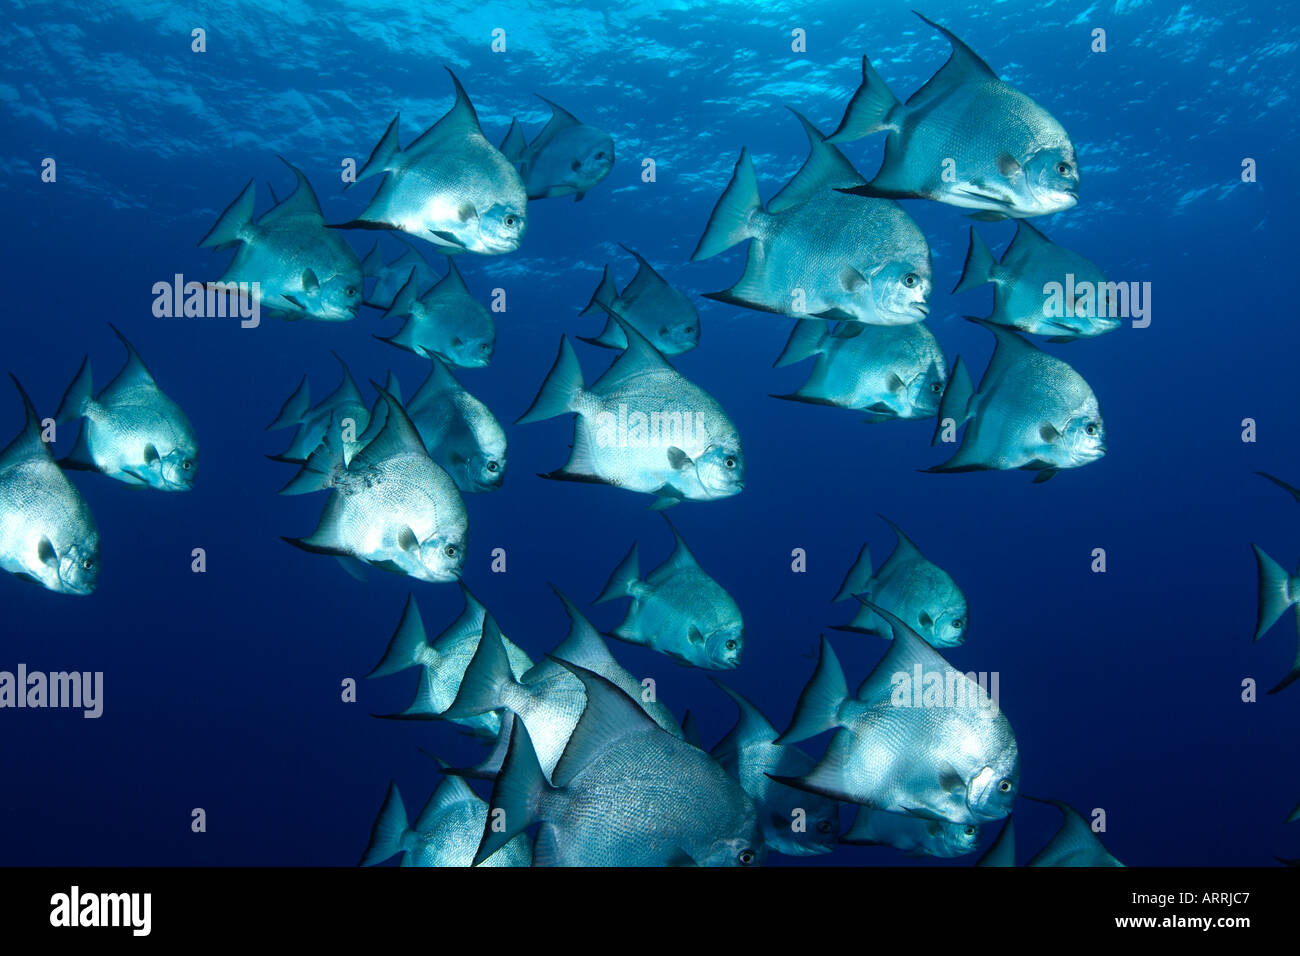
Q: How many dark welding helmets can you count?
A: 0